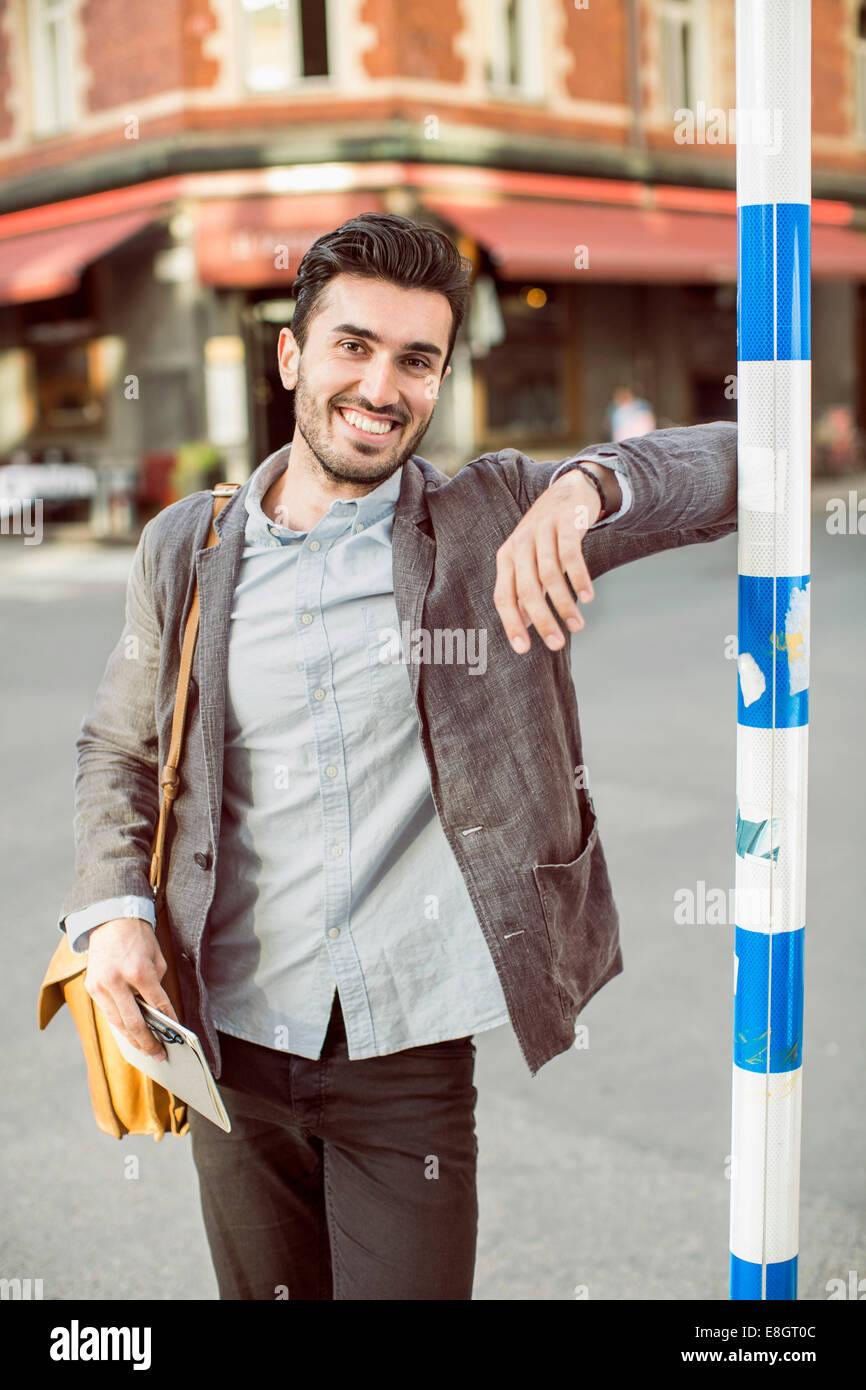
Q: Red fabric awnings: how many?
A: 3